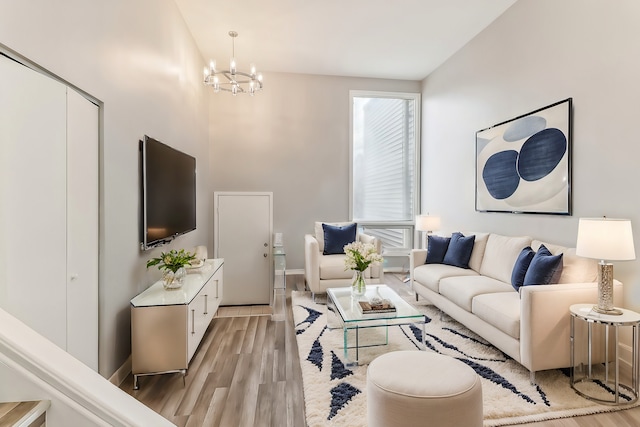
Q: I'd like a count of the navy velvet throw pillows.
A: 5